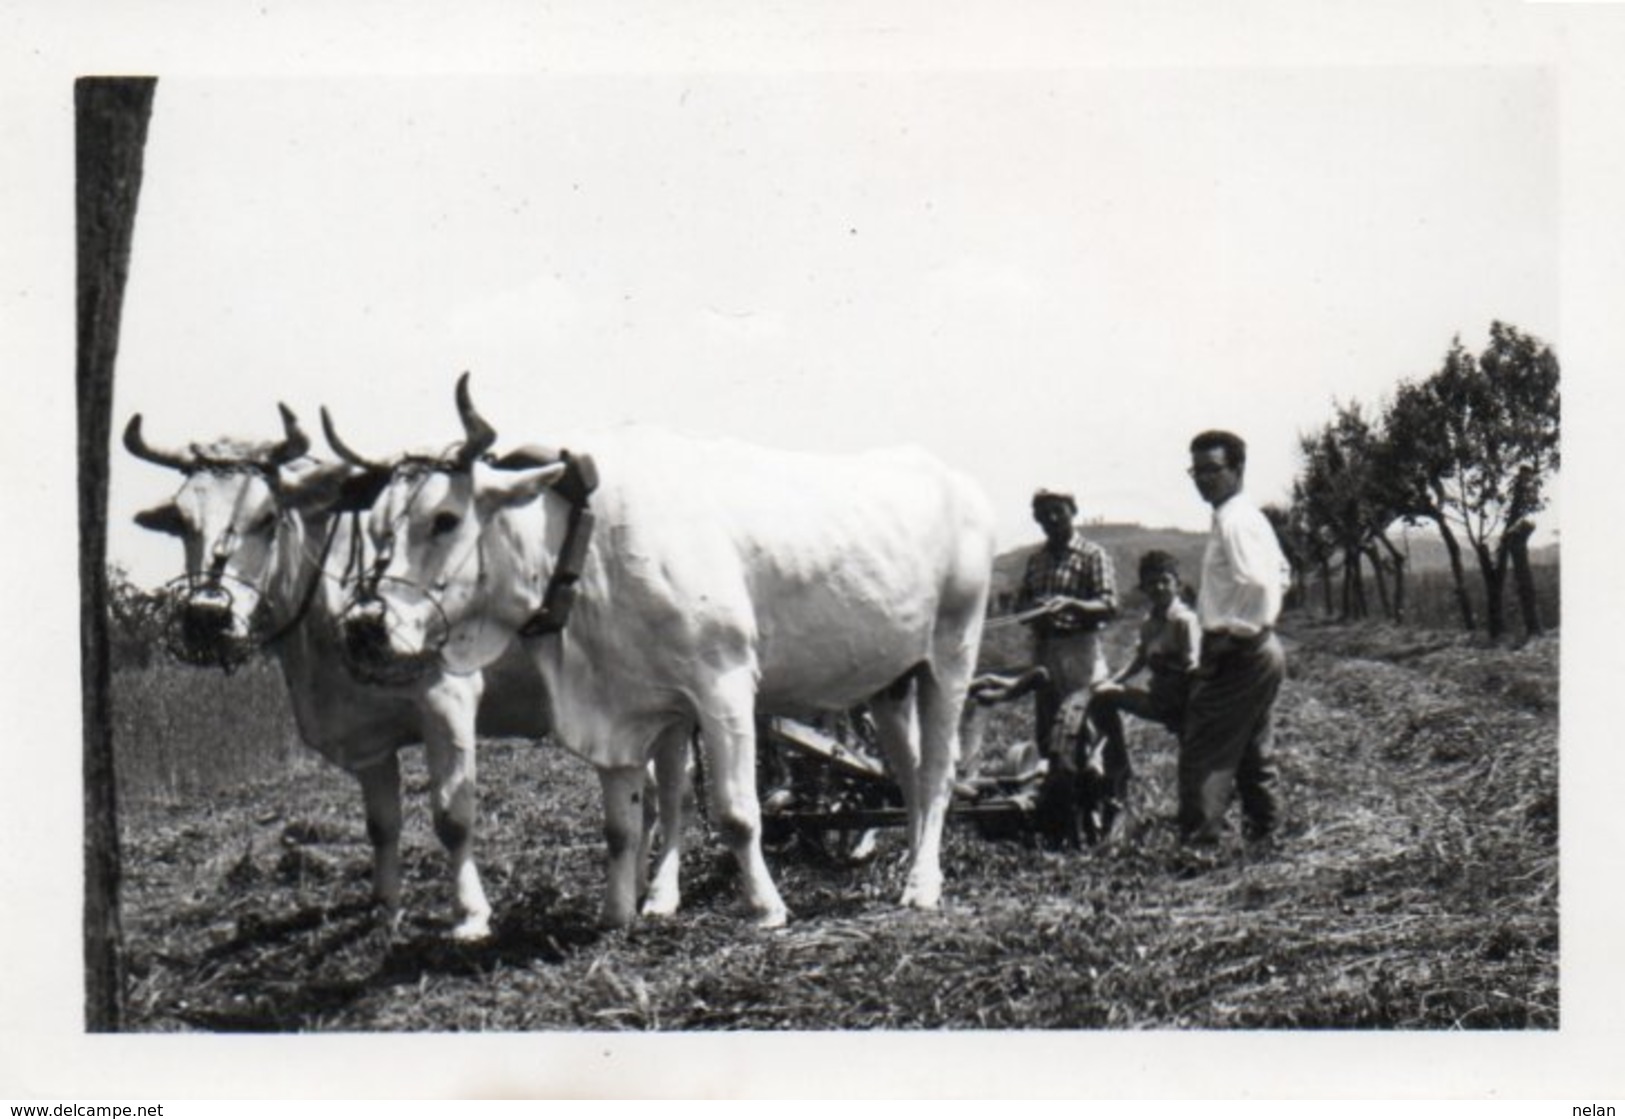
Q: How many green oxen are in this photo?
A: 0